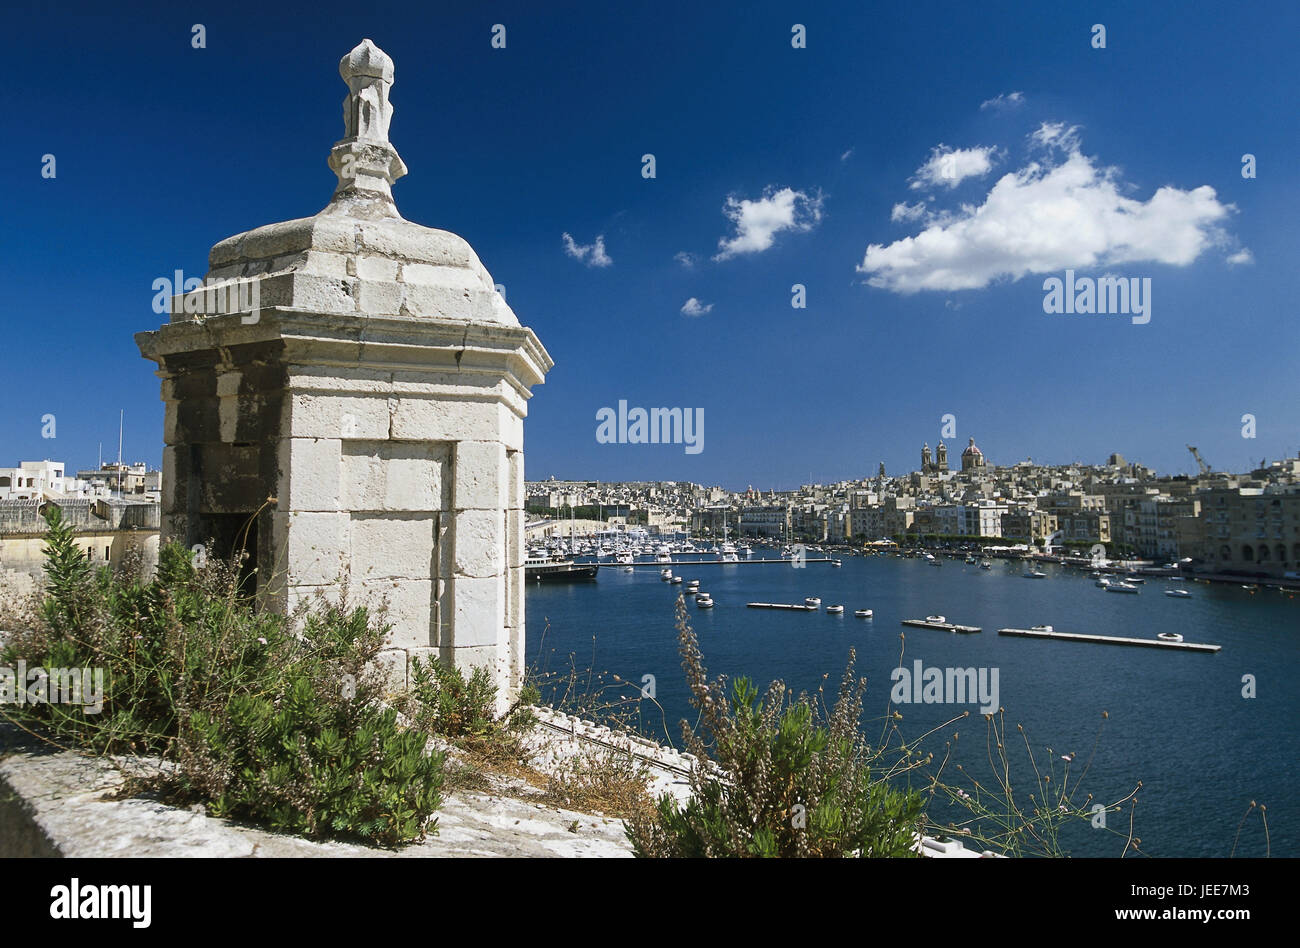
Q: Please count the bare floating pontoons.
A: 3